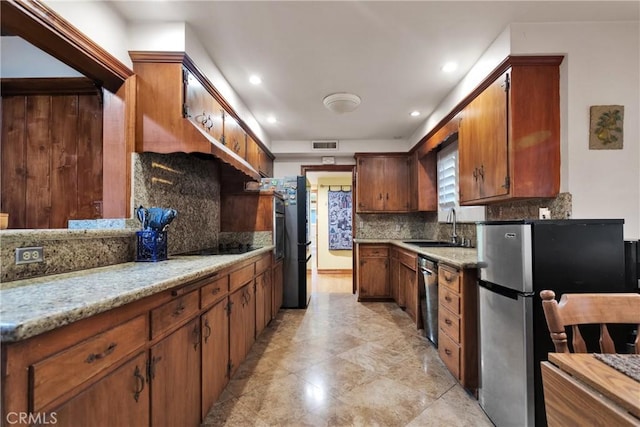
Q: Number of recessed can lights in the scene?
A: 4